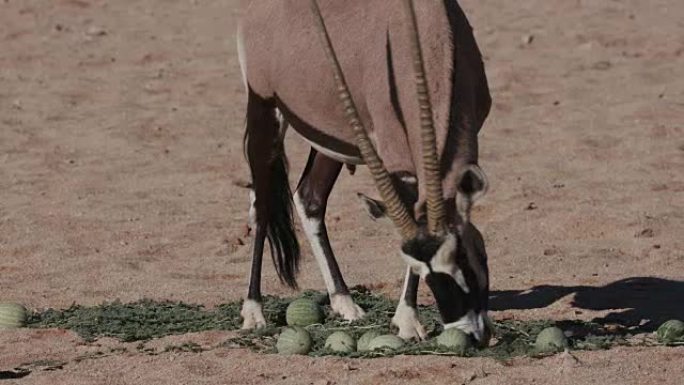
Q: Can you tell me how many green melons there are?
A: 9